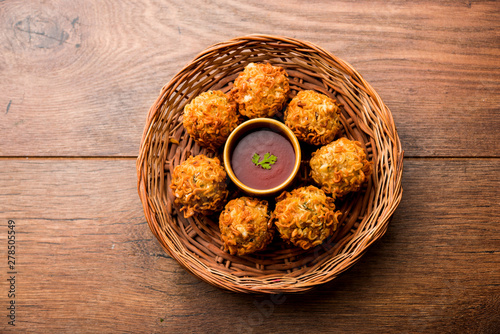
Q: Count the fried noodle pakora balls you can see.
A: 7